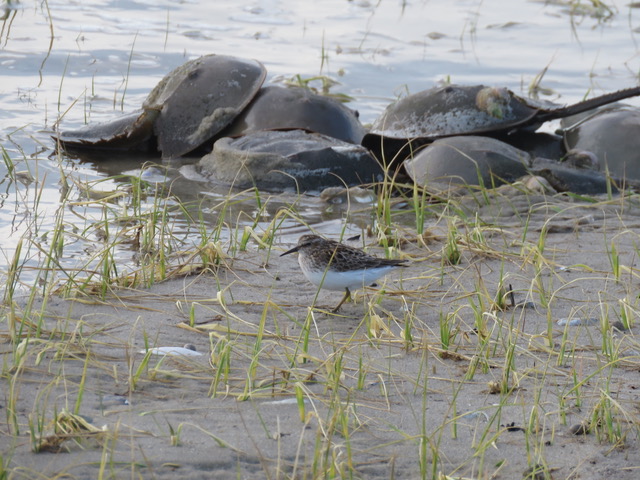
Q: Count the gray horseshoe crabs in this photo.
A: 6